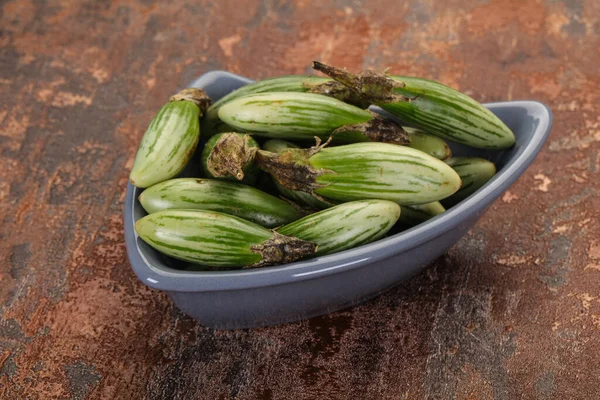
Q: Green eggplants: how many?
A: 13